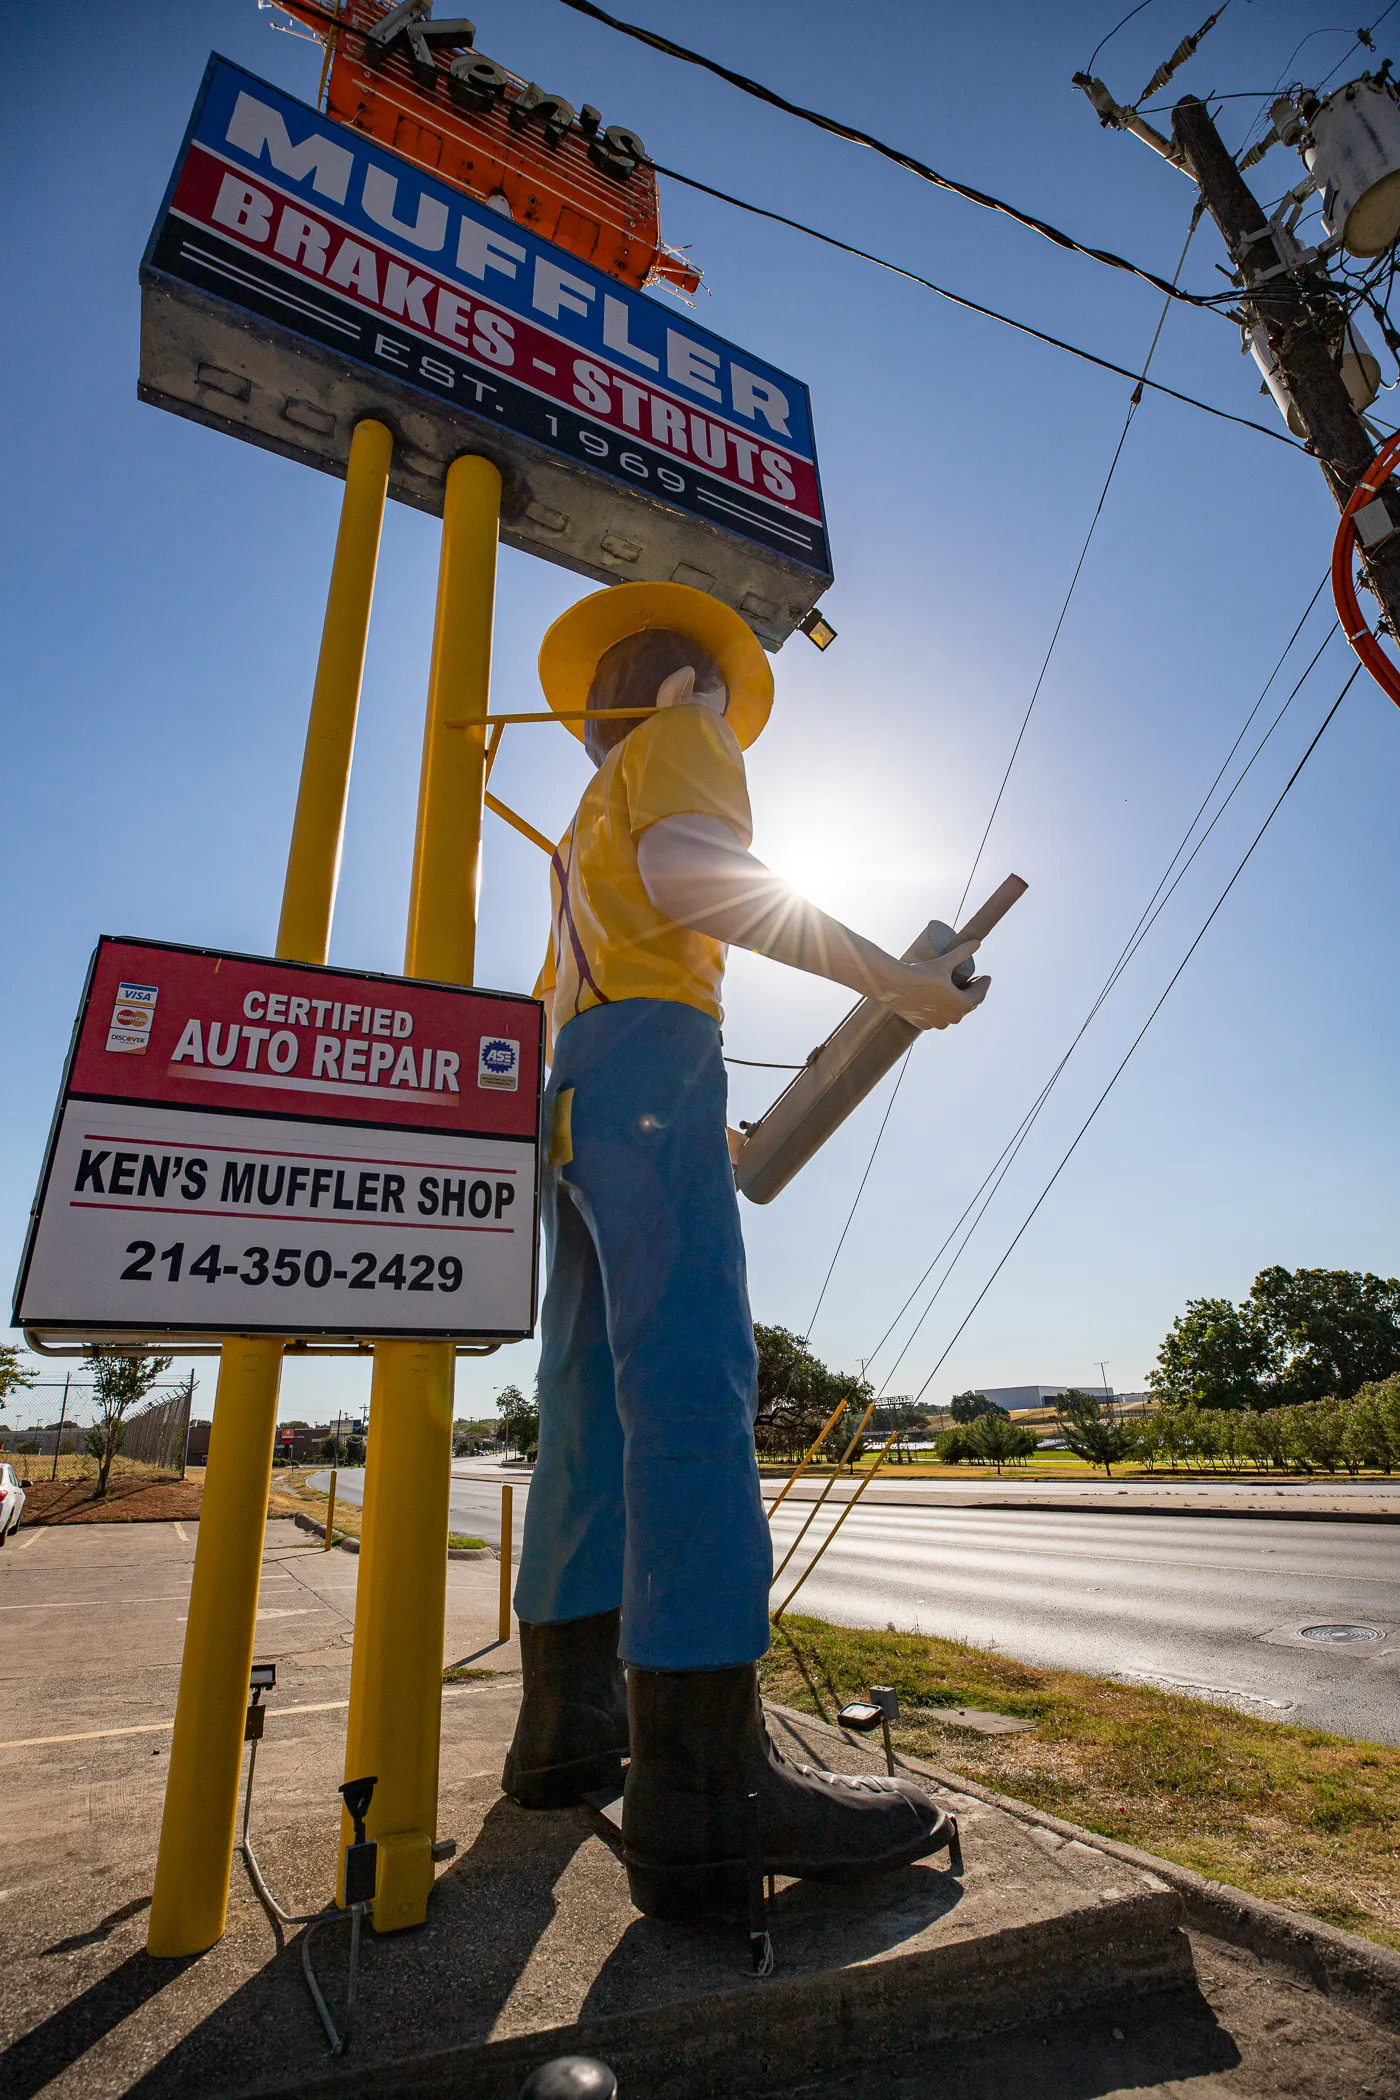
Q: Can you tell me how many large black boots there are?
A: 2